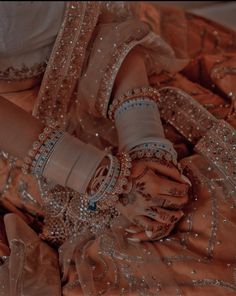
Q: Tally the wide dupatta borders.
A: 2